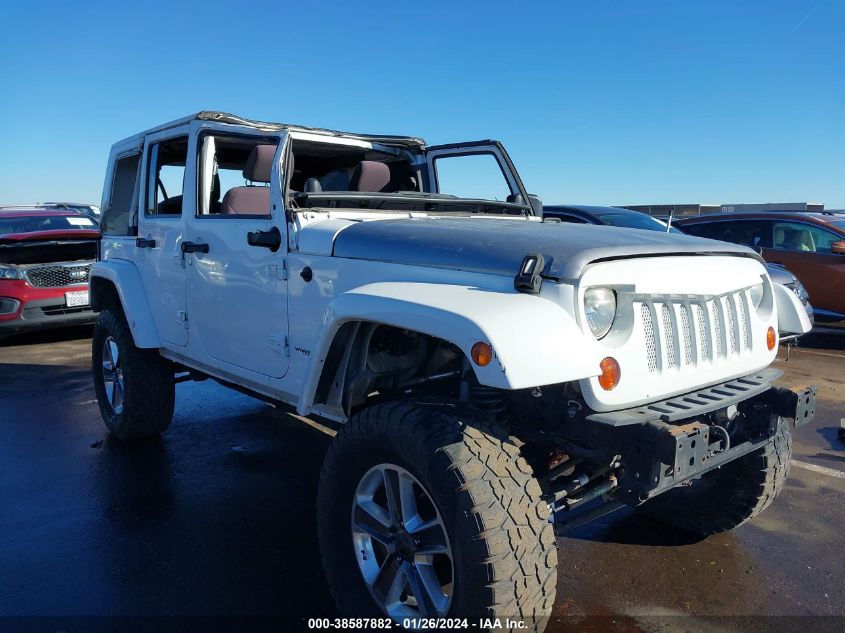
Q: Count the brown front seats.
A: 2